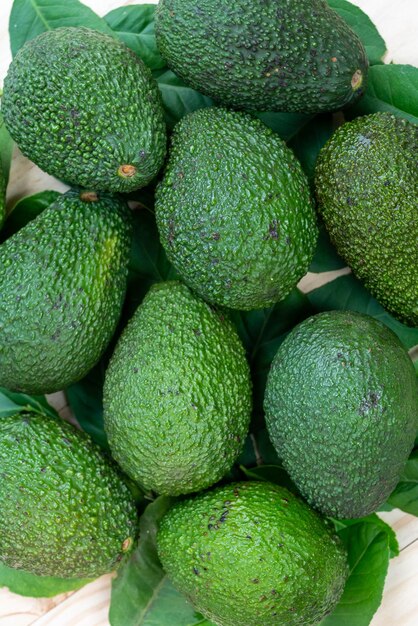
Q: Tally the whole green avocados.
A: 9